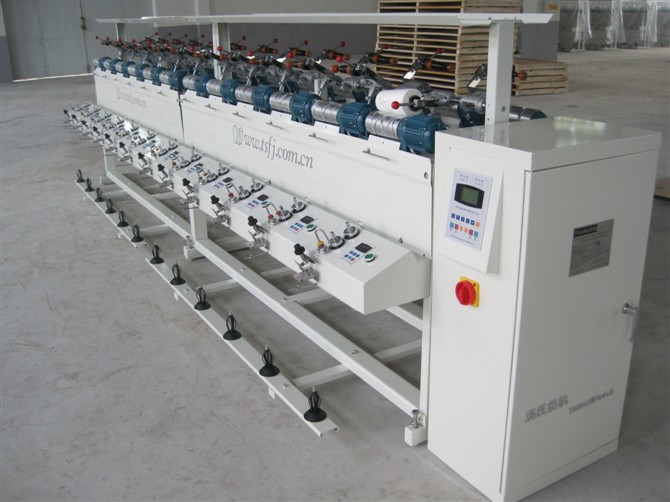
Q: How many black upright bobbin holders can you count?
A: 12